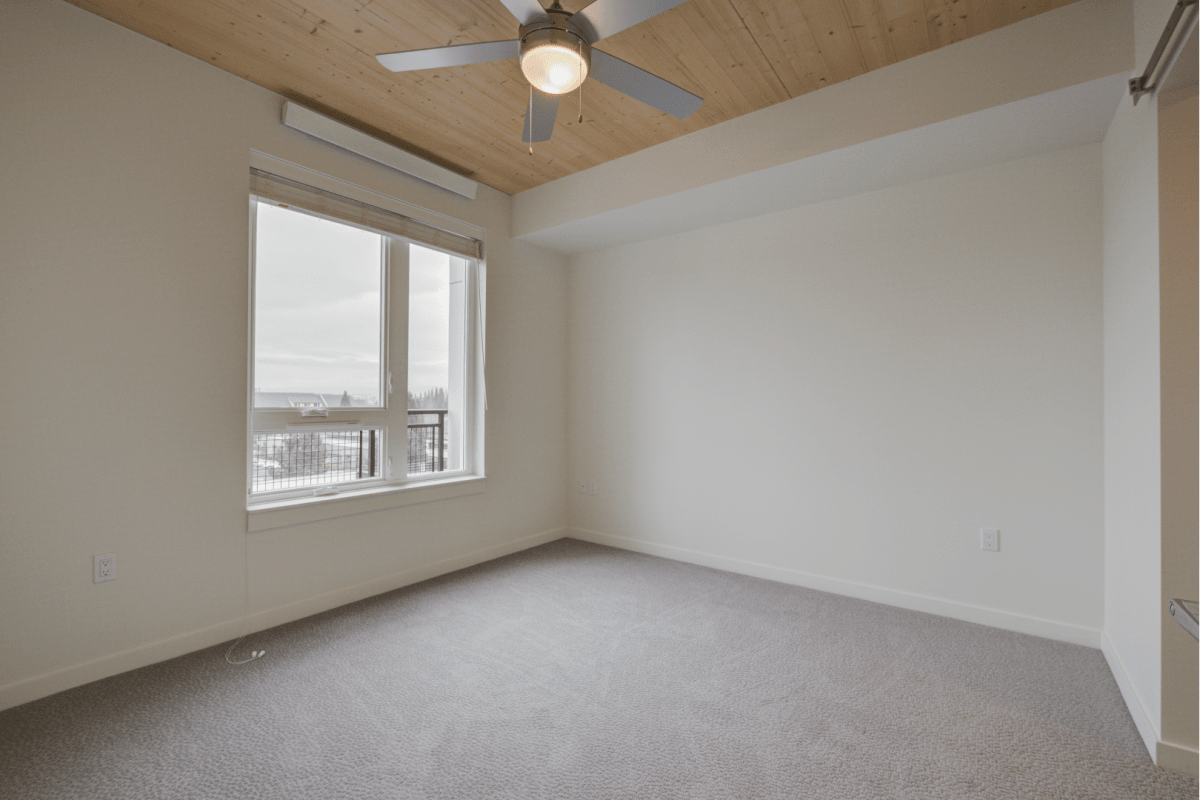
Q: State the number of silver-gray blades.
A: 5